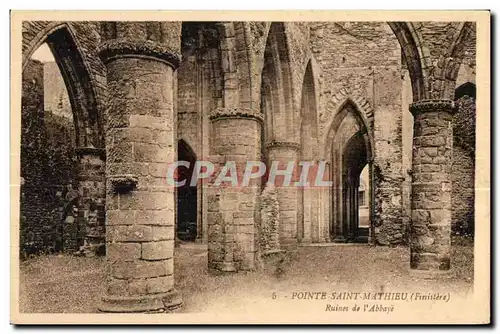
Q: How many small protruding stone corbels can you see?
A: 1